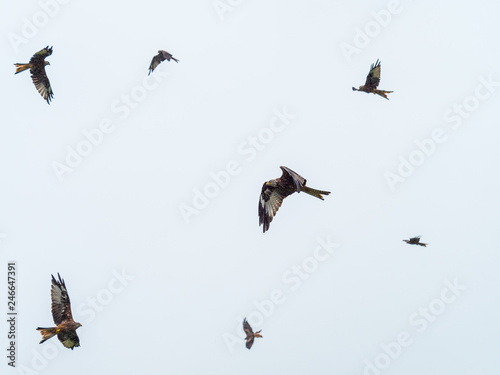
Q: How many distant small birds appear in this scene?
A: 3